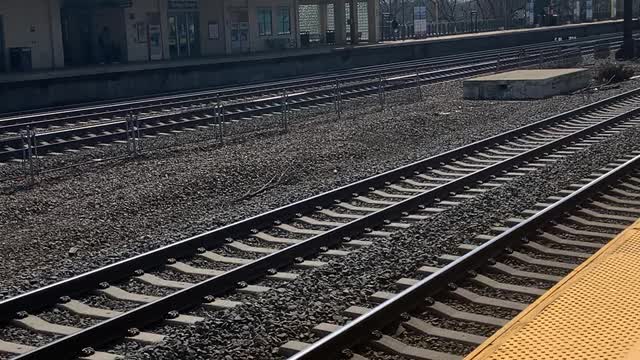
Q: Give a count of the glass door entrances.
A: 1